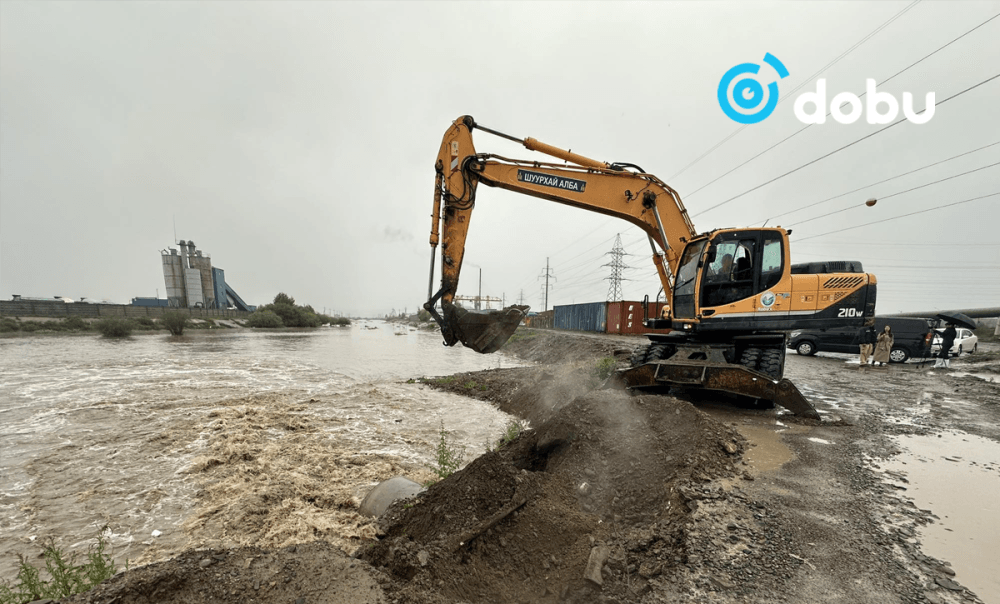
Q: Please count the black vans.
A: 1